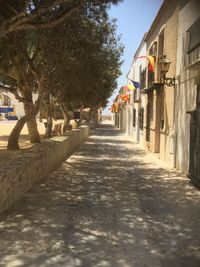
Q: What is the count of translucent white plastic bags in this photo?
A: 0